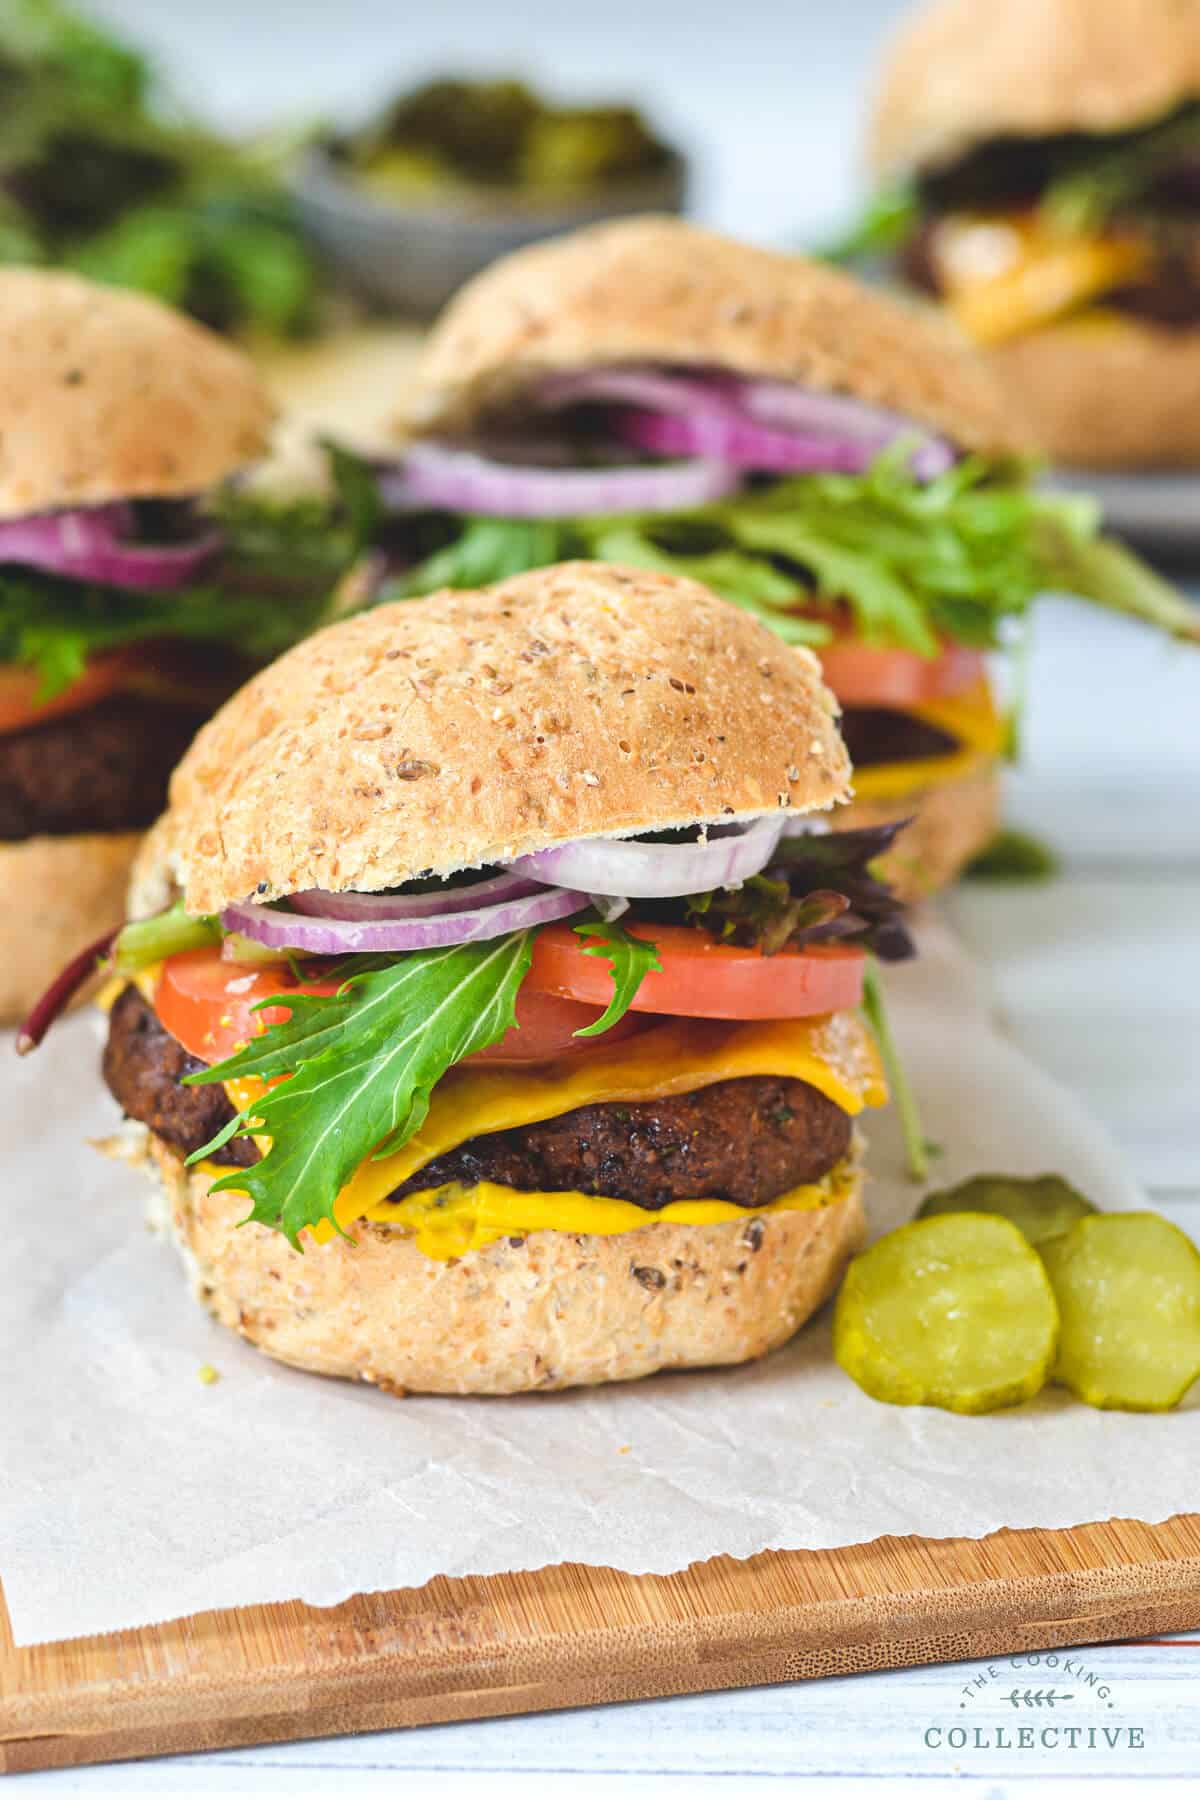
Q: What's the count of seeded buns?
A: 4